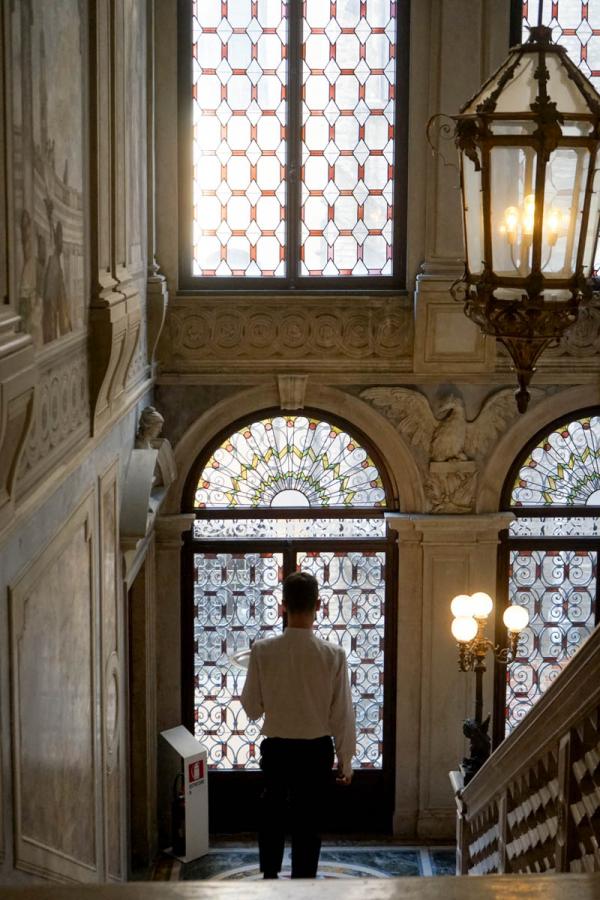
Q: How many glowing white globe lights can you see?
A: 4